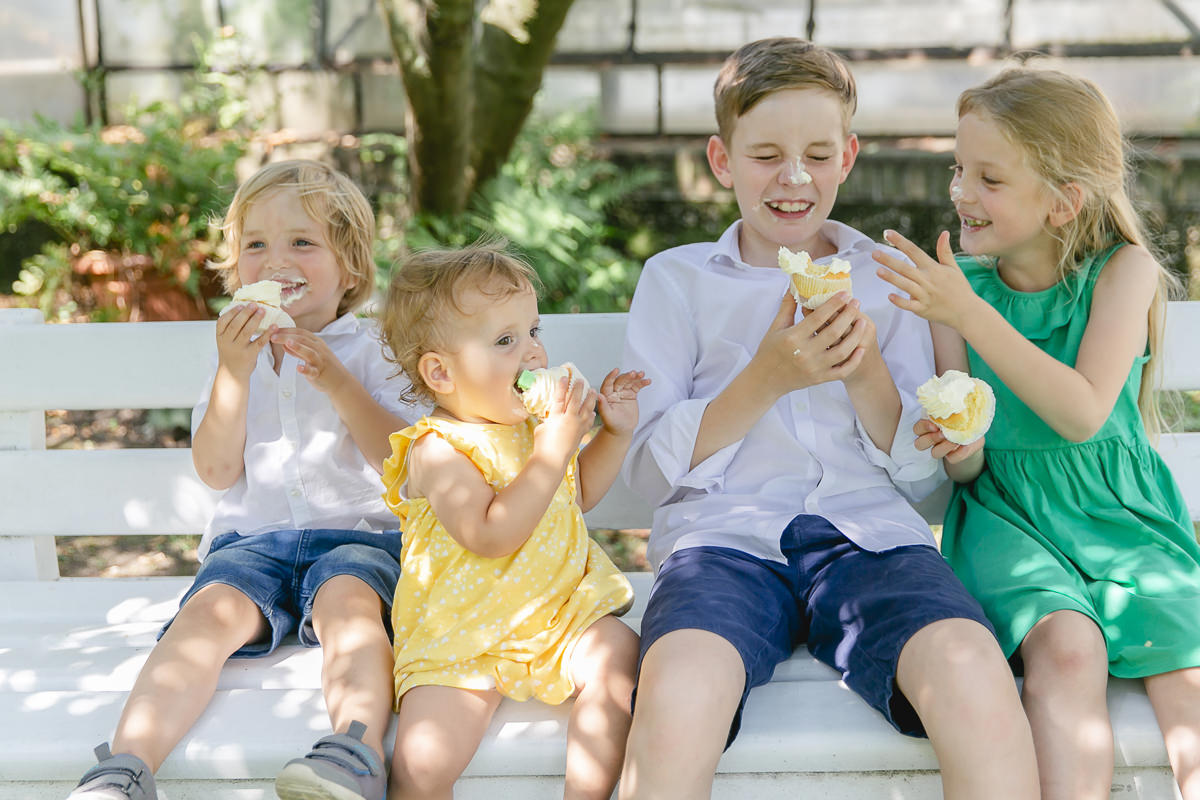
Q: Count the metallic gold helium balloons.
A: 0